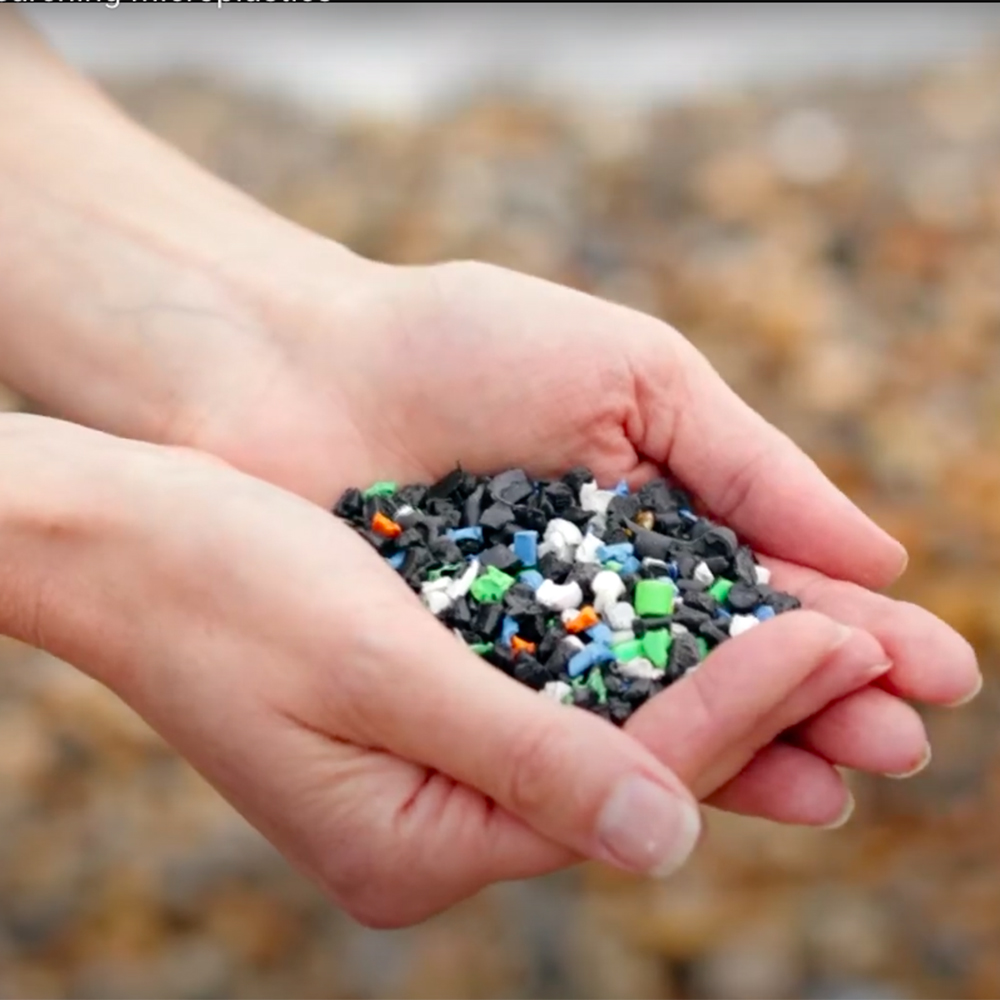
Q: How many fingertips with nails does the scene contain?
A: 7